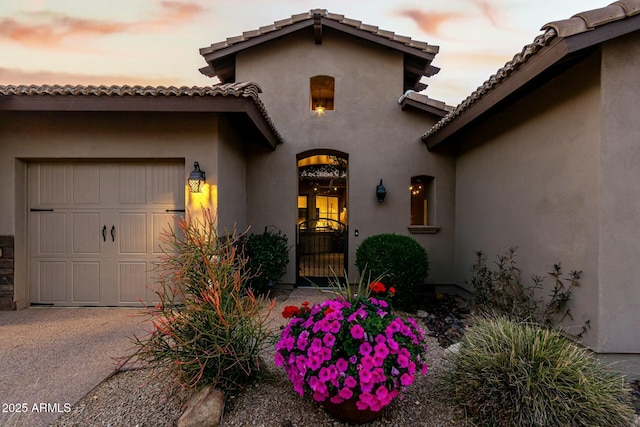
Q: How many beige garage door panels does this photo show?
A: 12